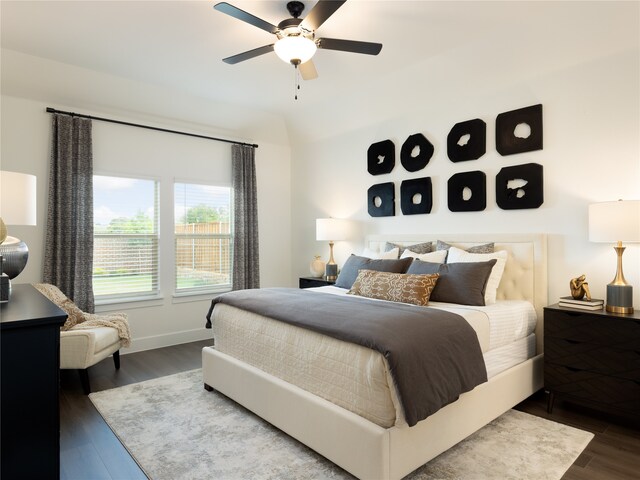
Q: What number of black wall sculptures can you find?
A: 8